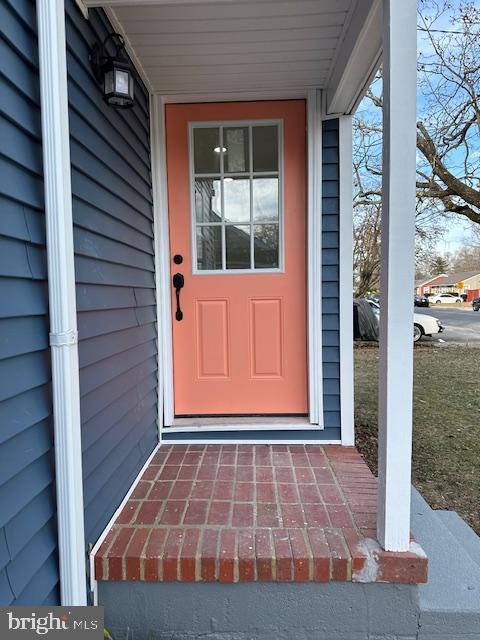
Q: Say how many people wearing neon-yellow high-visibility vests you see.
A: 0